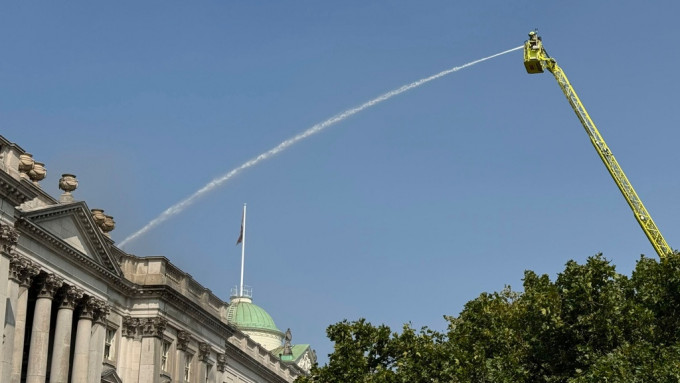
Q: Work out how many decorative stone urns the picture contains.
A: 5